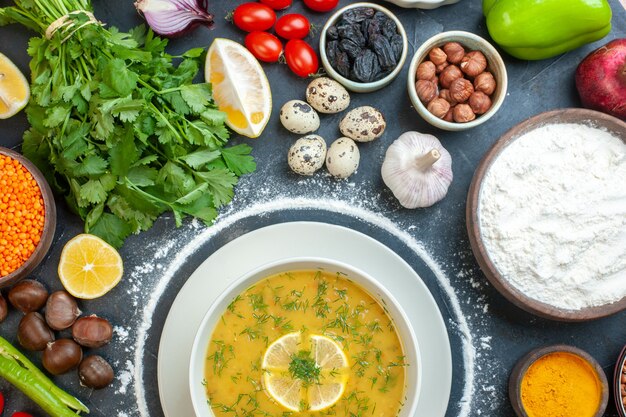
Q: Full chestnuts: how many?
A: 6